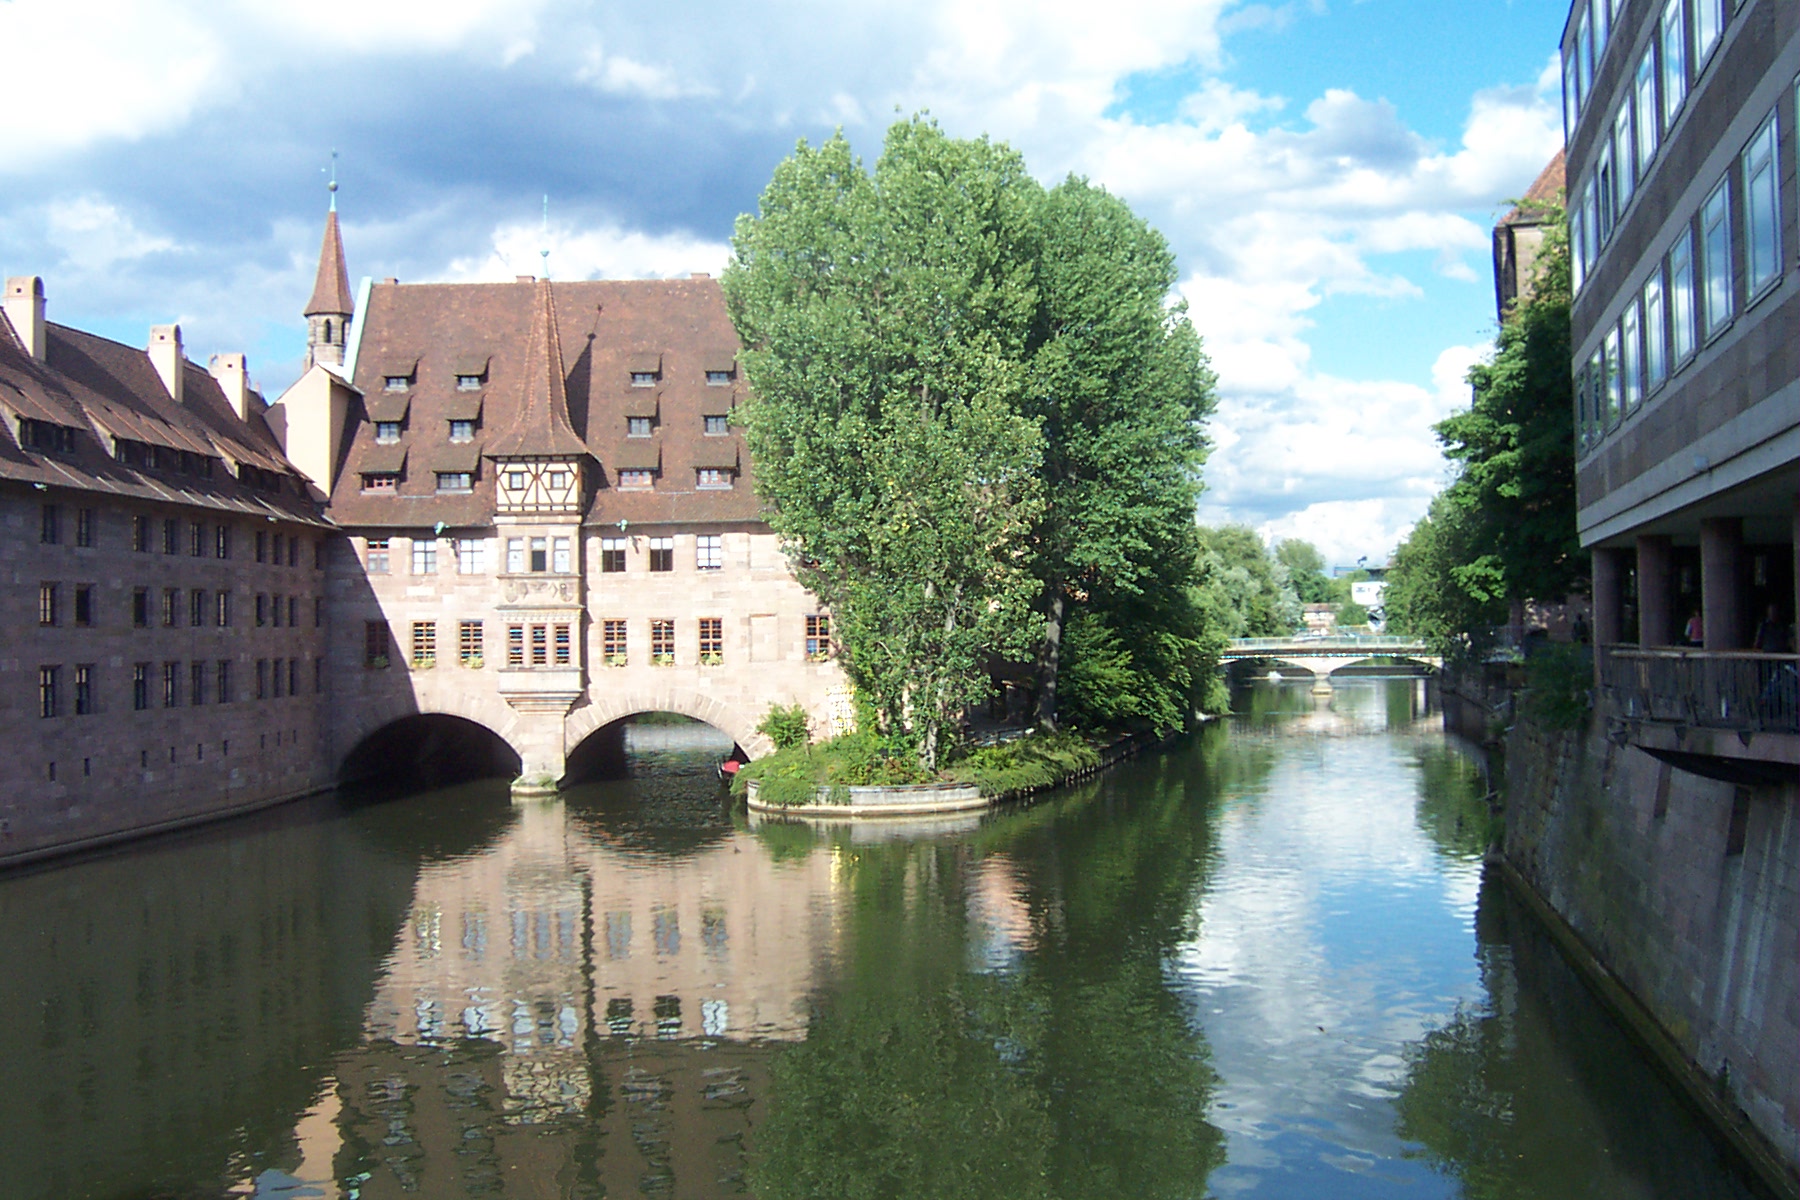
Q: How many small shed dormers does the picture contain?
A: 12